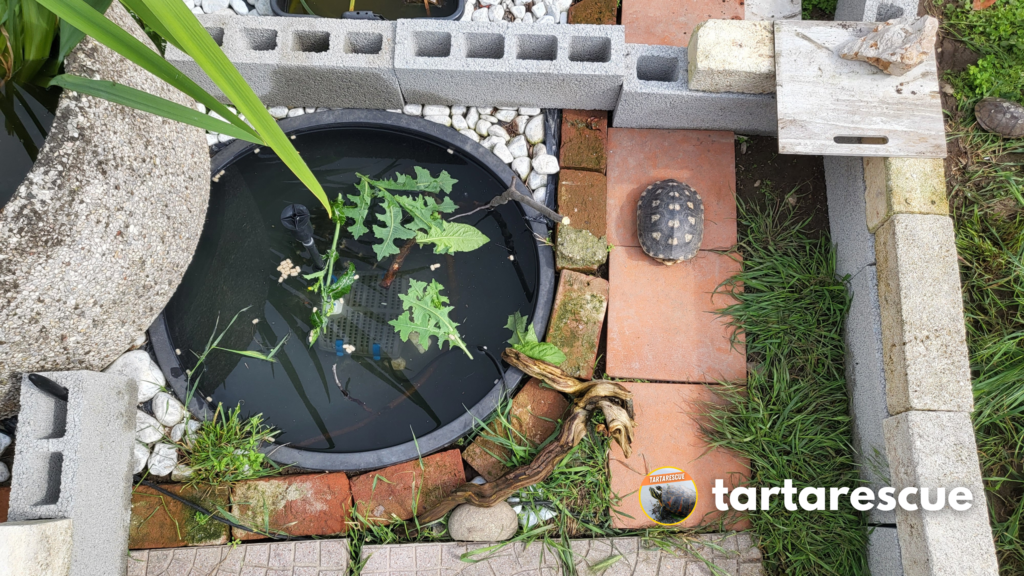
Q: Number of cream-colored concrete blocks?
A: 5